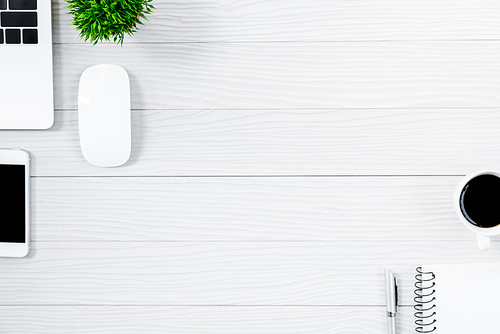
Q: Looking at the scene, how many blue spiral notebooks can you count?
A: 0